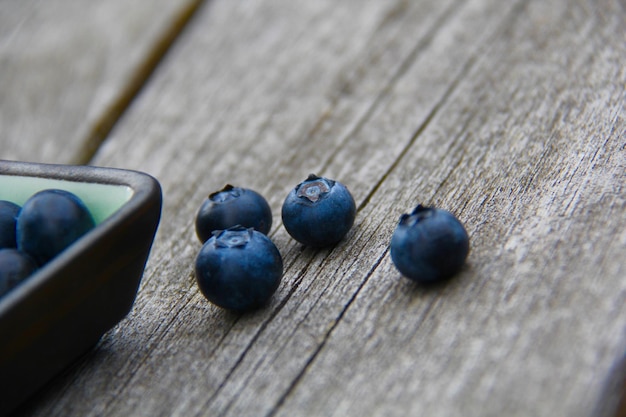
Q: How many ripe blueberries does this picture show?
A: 7